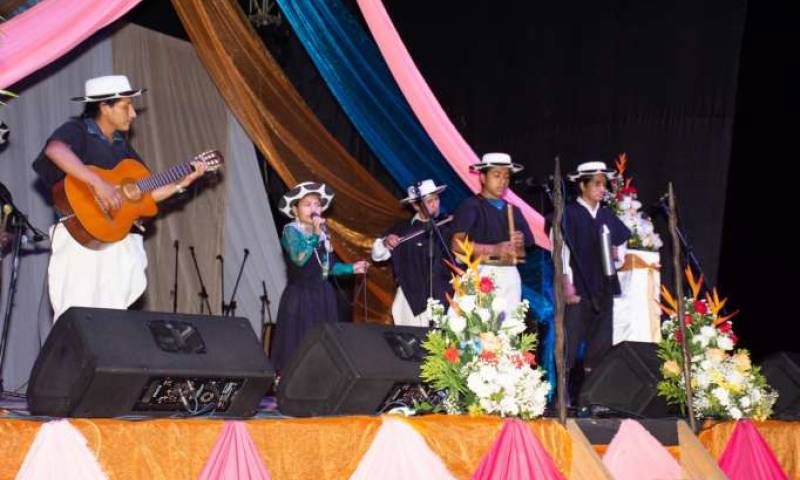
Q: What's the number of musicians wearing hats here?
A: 5